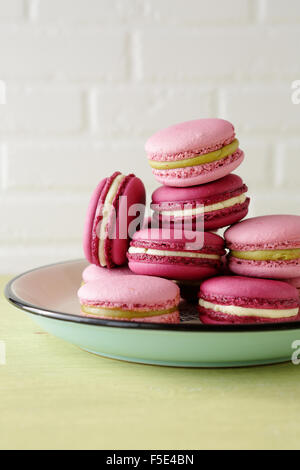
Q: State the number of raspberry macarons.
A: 4